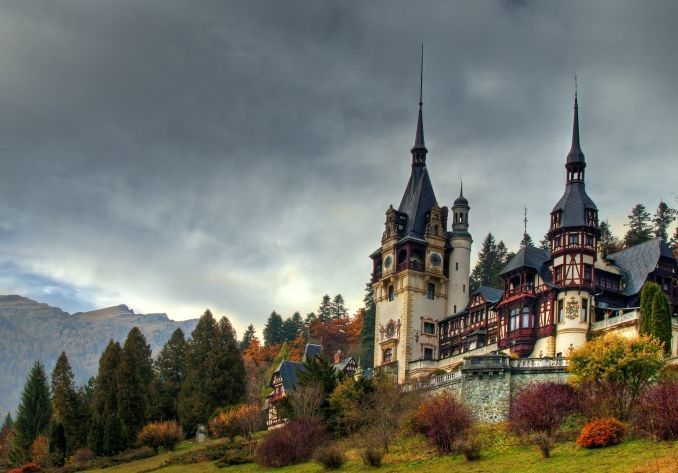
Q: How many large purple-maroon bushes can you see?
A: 4